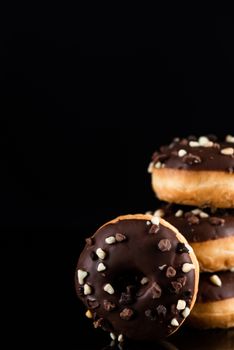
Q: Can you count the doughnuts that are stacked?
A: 3